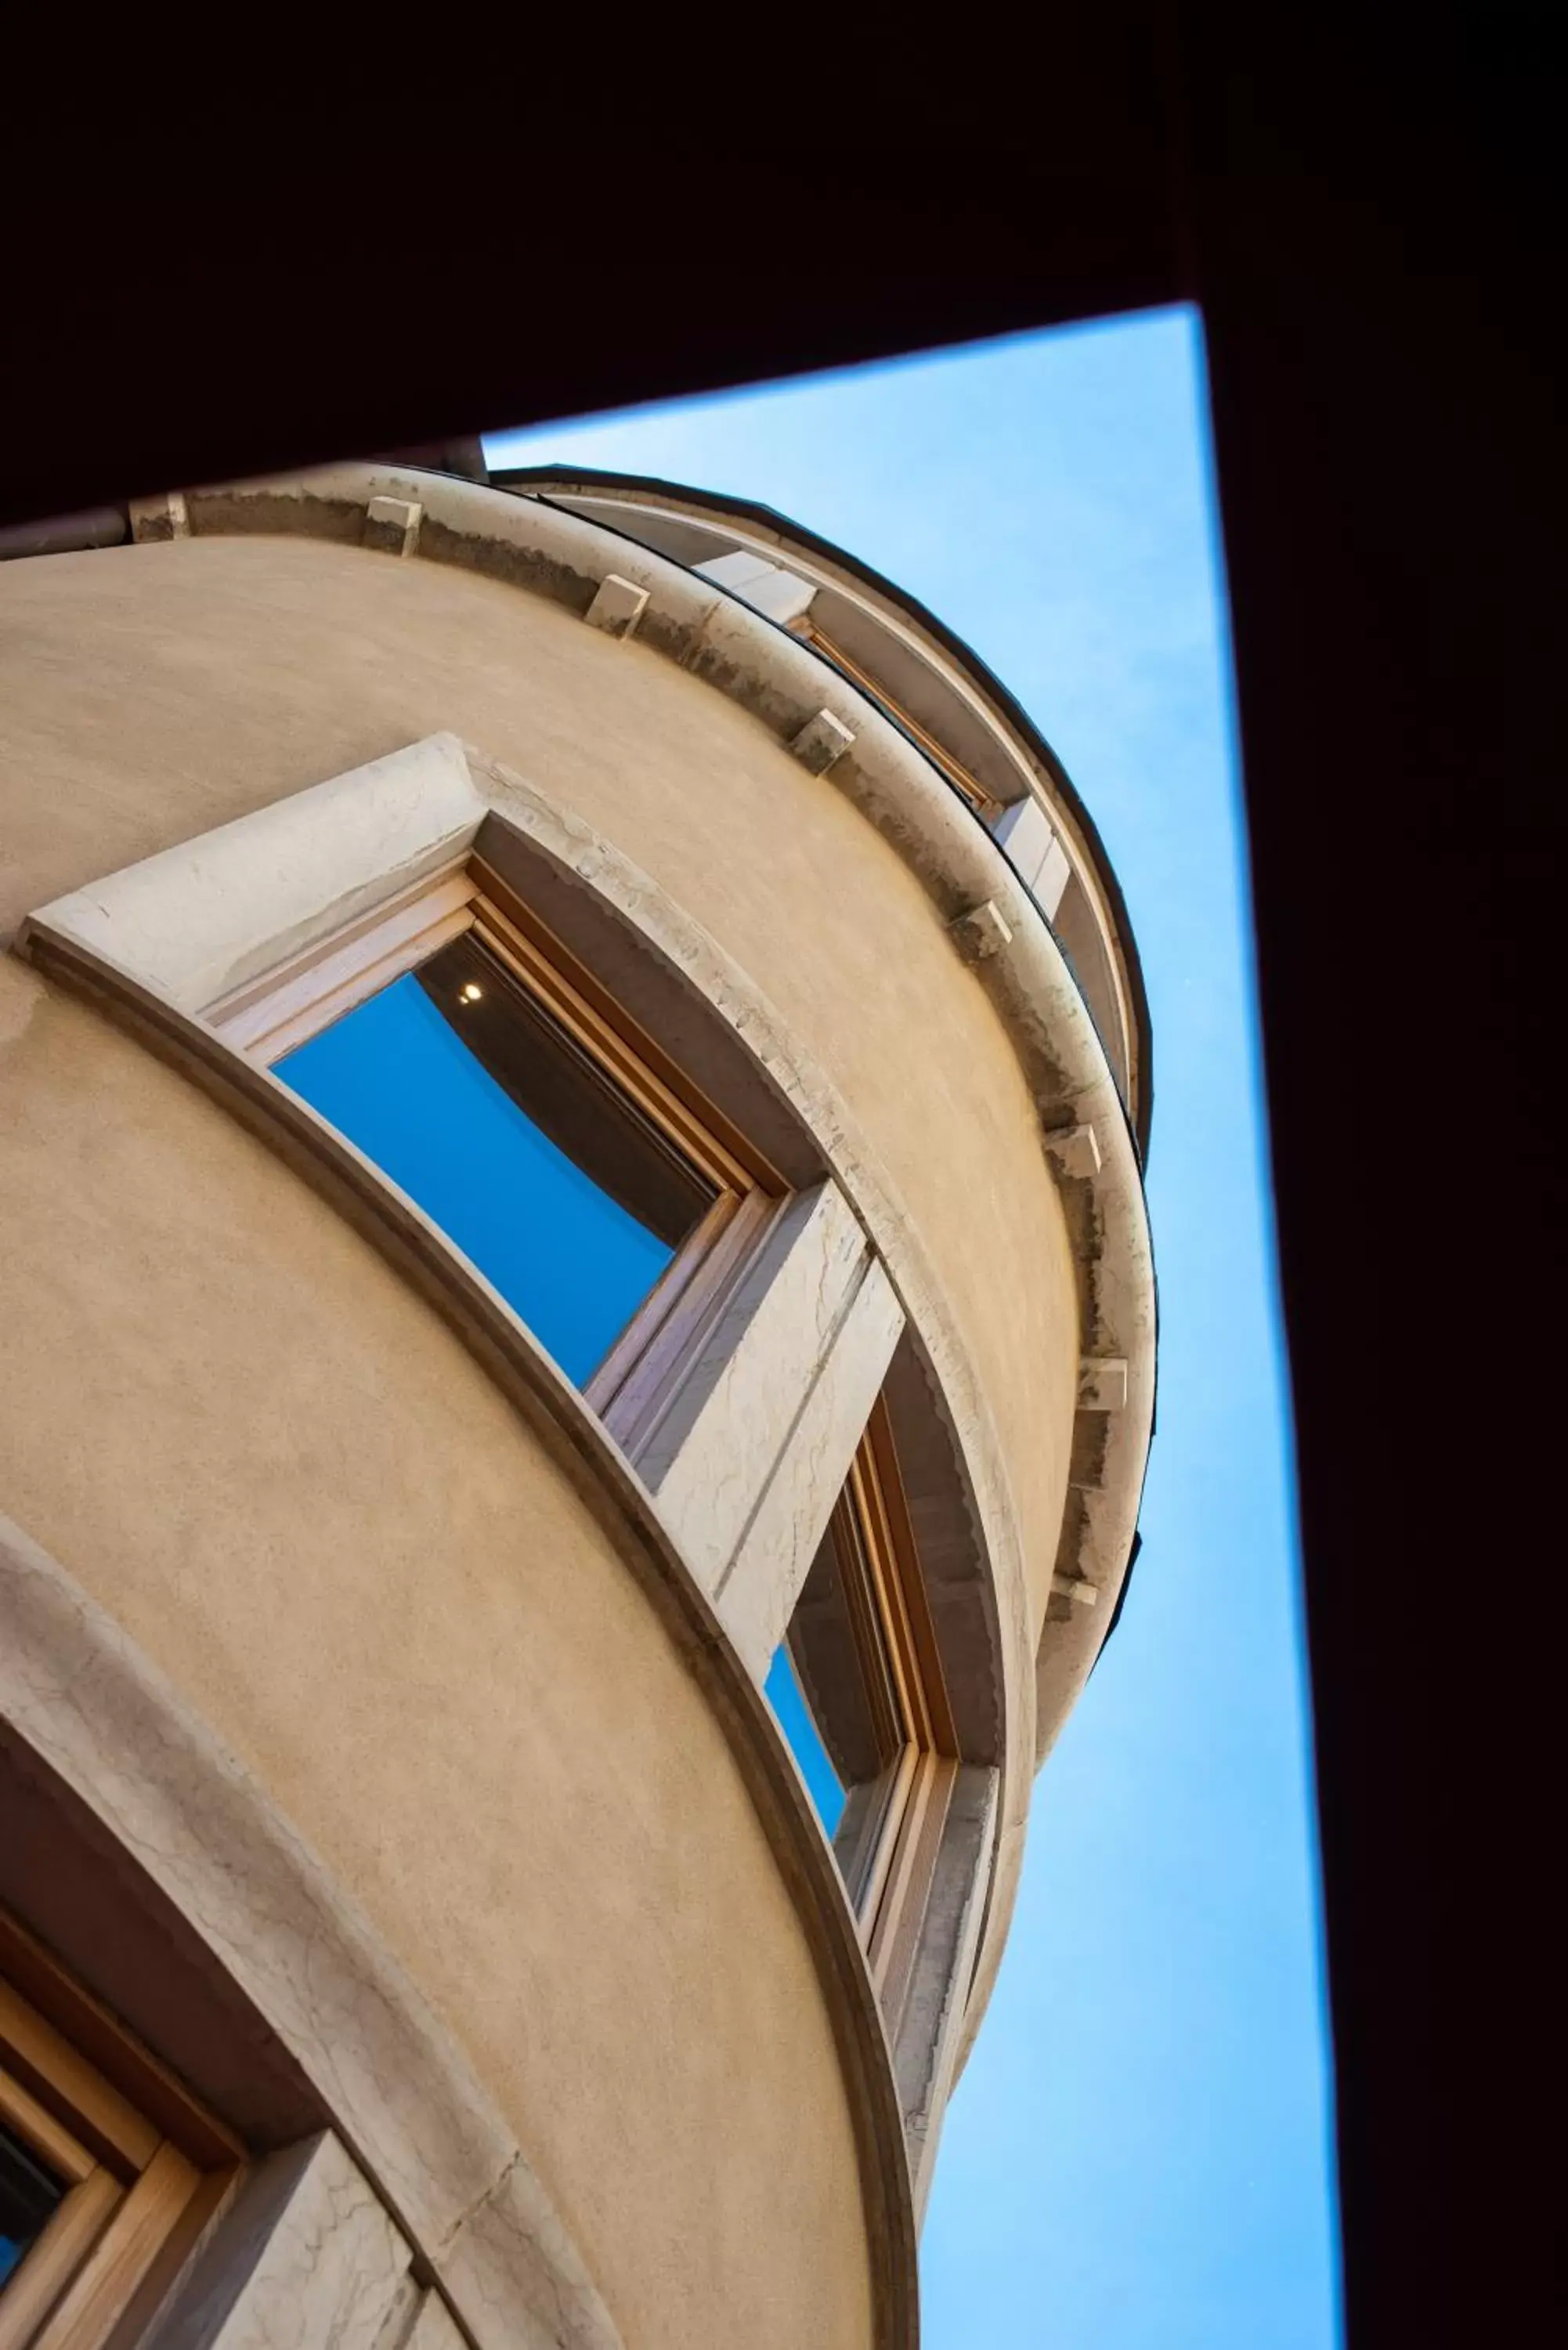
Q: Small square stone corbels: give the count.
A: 8